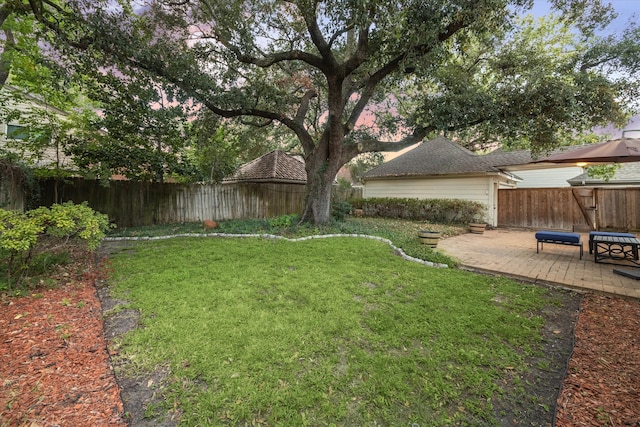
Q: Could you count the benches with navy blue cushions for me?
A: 2